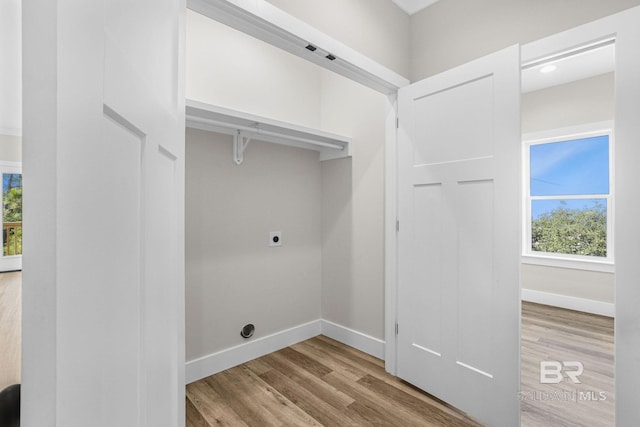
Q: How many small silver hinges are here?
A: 3